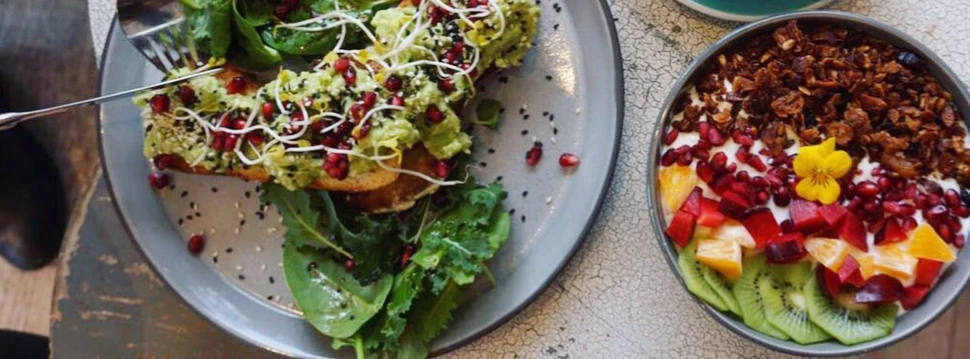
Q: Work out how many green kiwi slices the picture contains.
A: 5